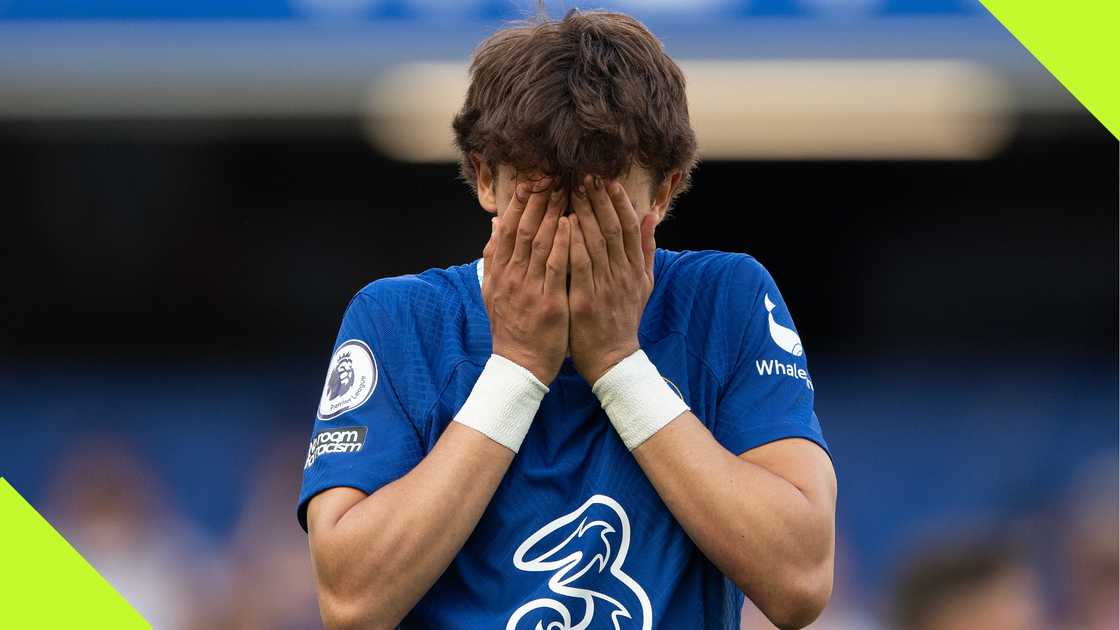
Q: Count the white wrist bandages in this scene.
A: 2